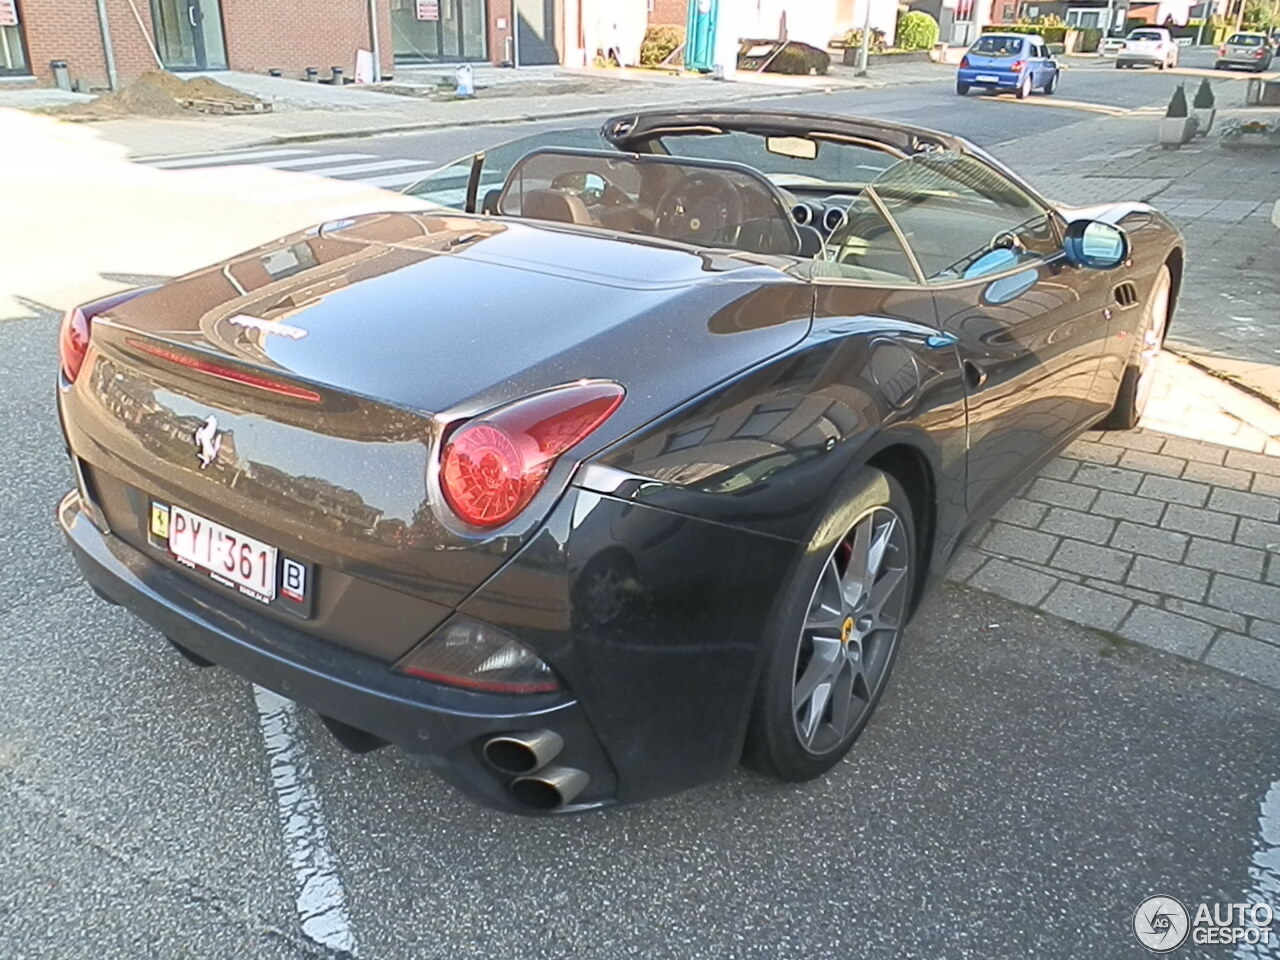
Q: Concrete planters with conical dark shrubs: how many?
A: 2